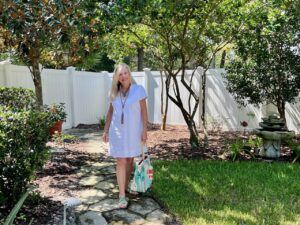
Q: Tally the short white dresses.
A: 1